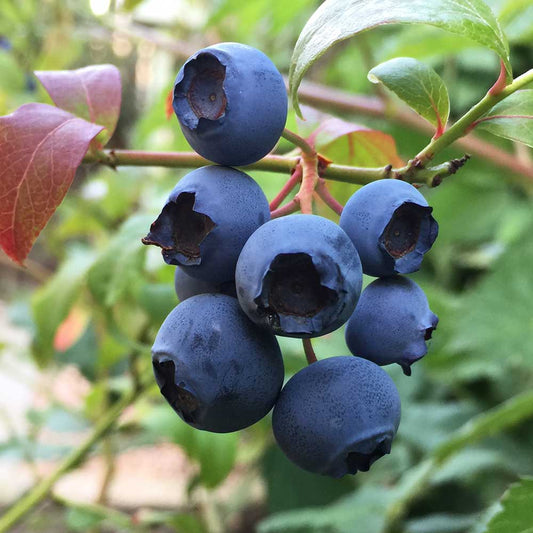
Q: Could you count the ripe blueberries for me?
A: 8